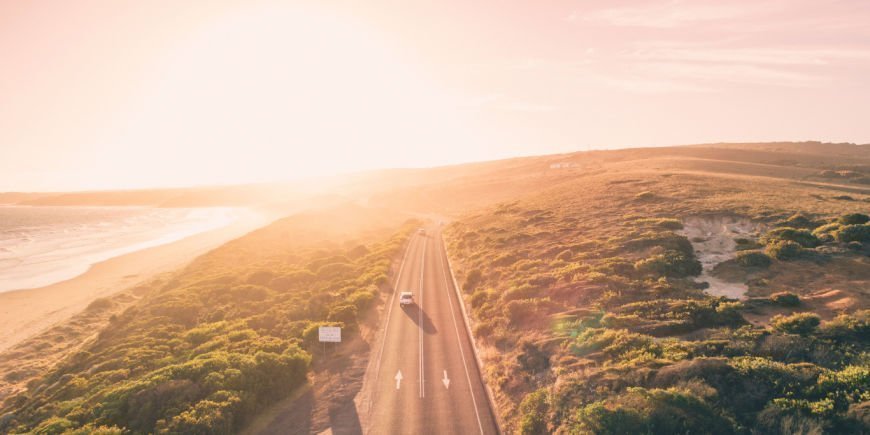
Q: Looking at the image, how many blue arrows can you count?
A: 0